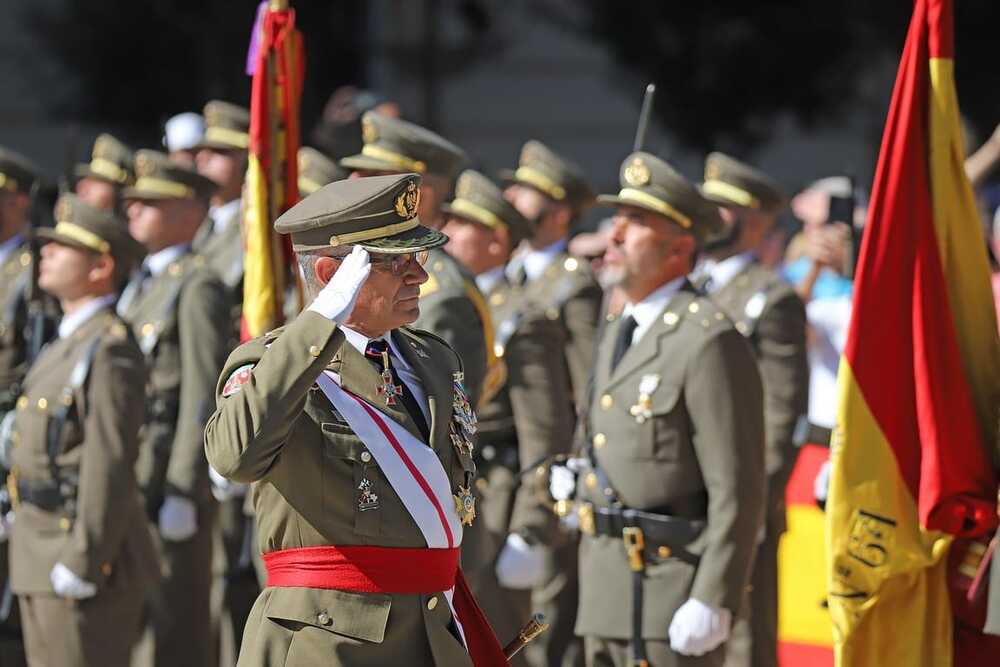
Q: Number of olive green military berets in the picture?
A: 12